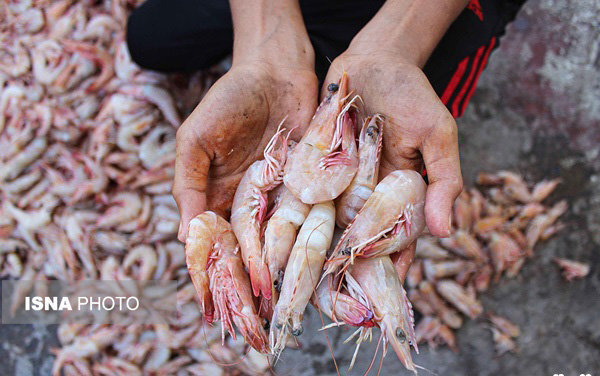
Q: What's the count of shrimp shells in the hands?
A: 8